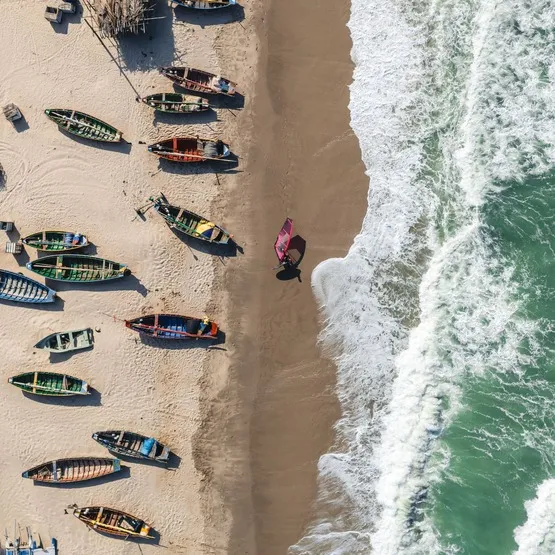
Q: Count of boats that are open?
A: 15